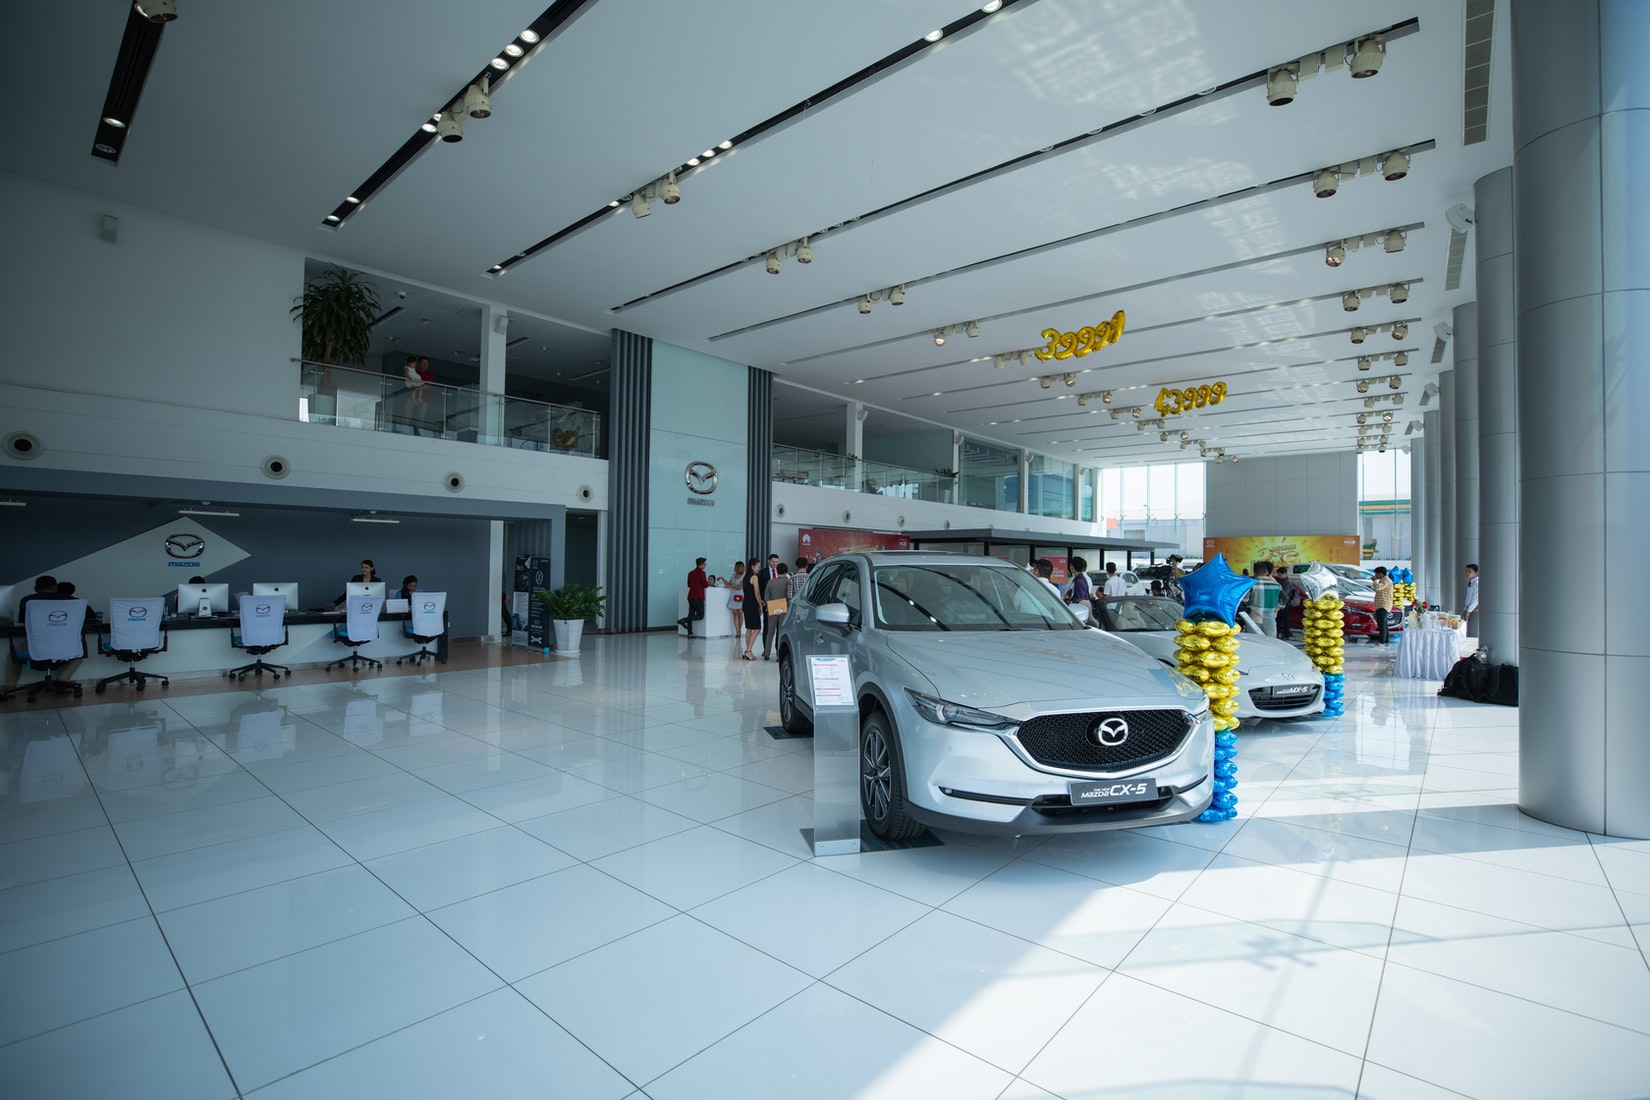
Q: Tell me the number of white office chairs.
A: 5